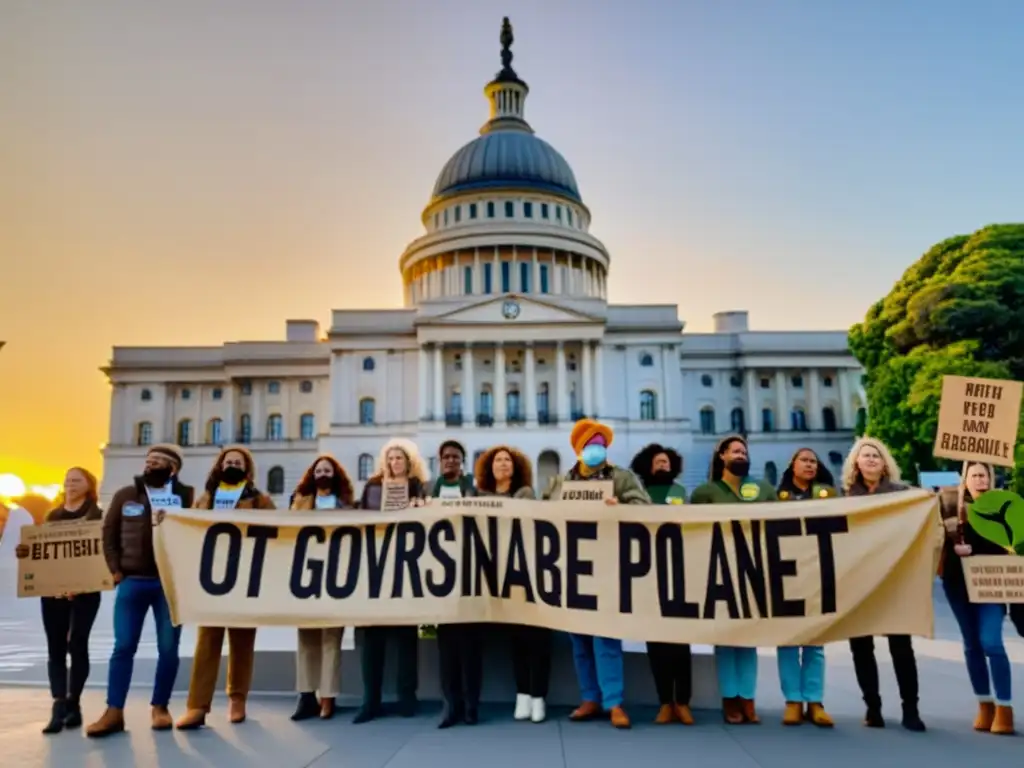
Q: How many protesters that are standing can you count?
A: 13